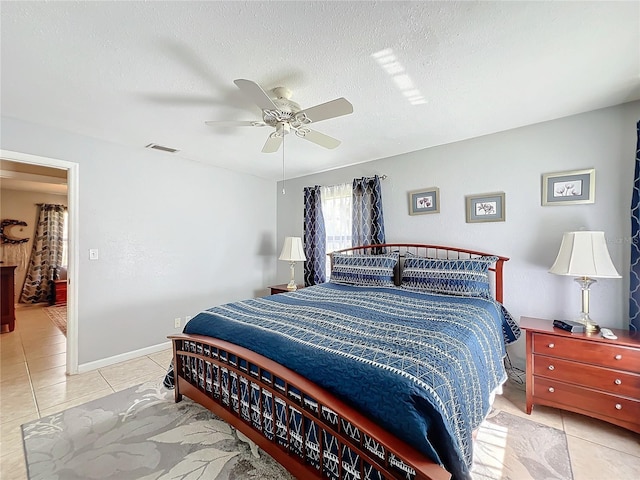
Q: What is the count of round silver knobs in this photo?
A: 6